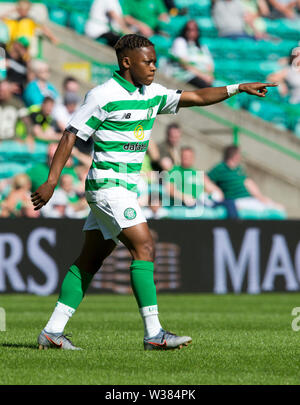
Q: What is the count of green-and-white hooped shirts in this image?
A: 1